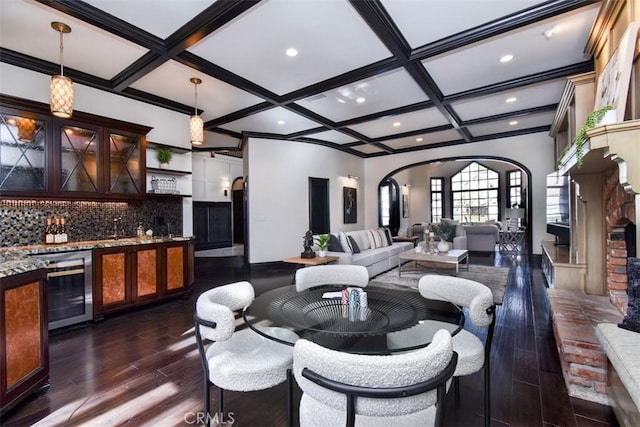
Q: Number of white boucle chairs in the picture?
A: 4